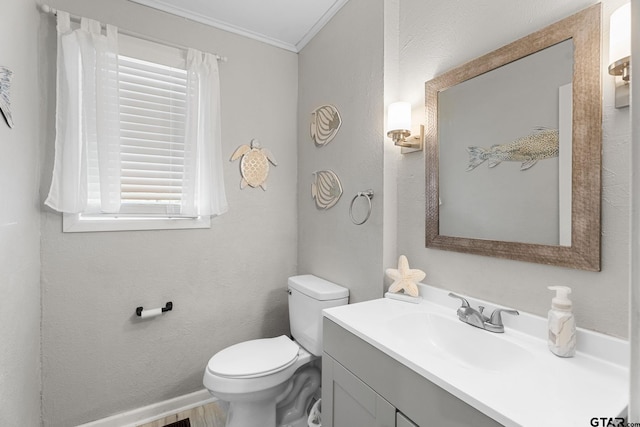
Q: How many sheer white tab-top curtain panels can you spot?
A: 2